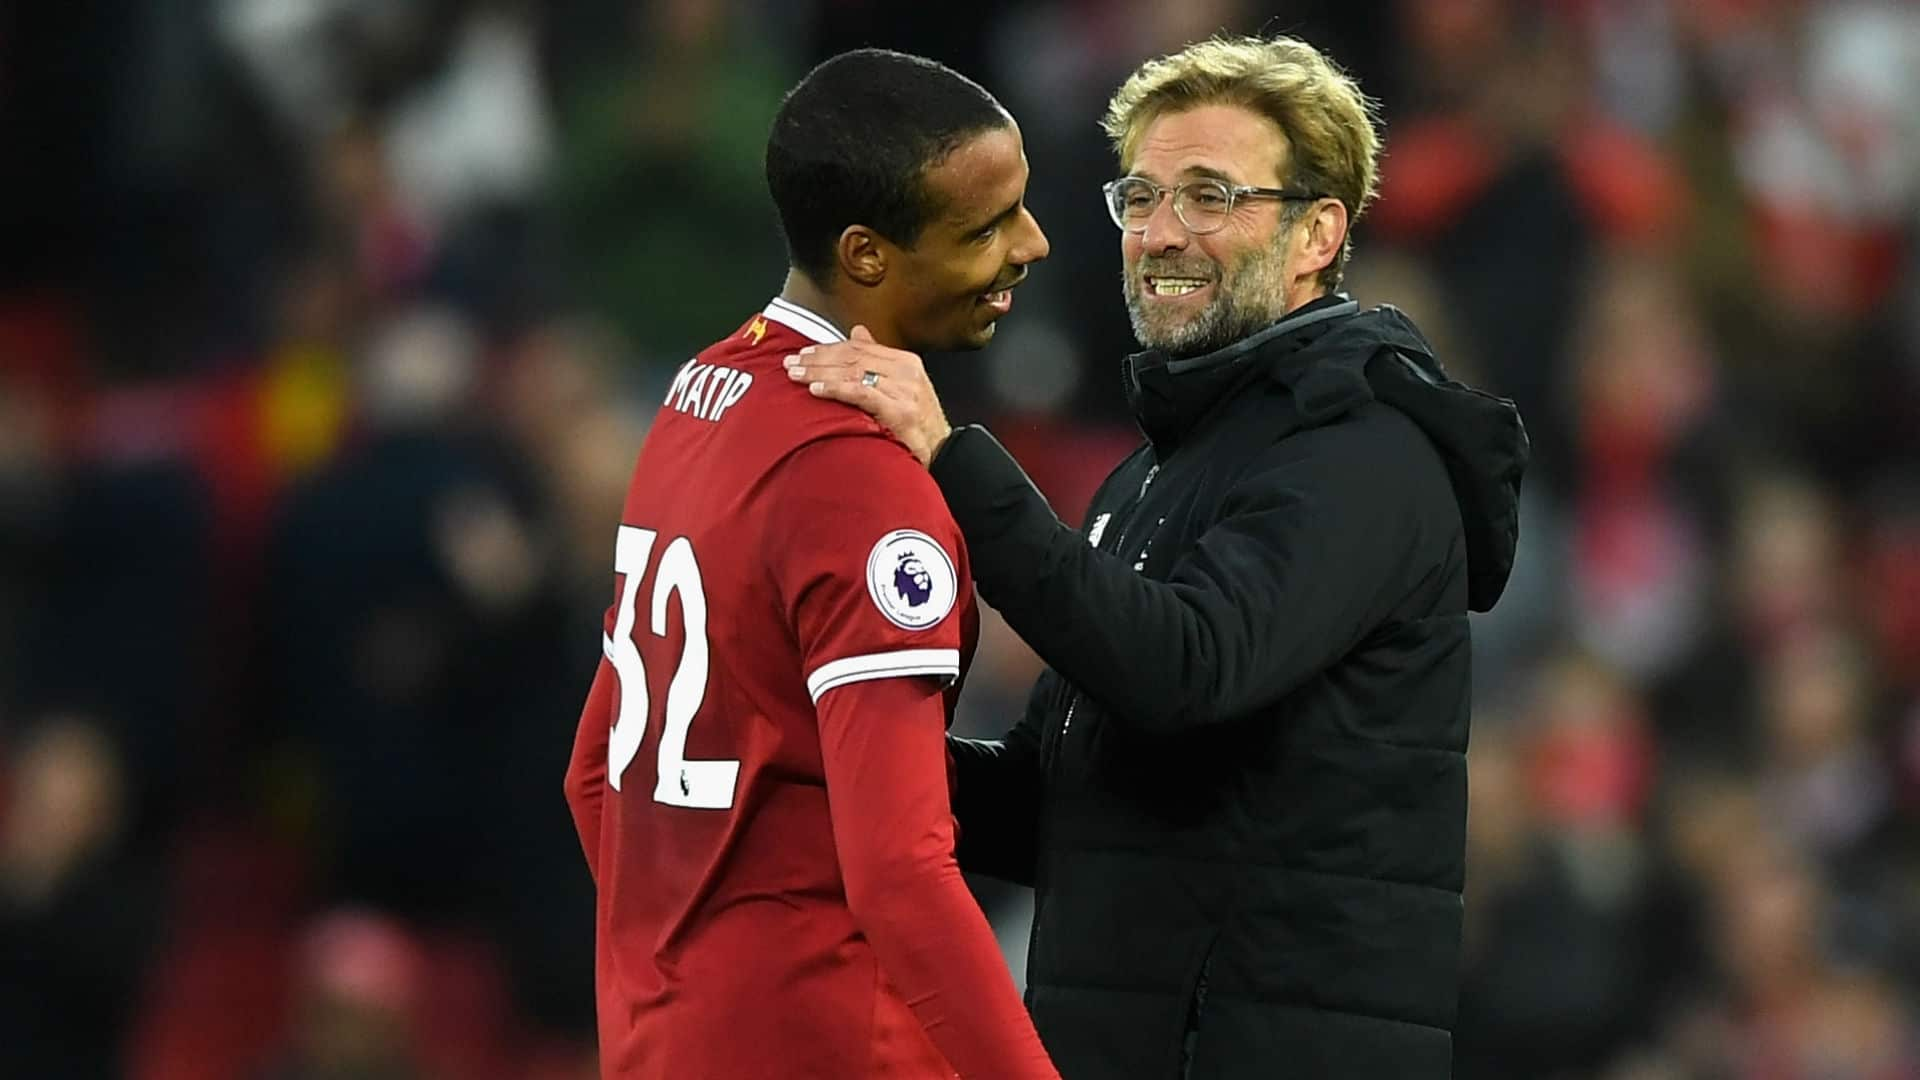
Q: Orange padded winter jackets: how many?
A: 0